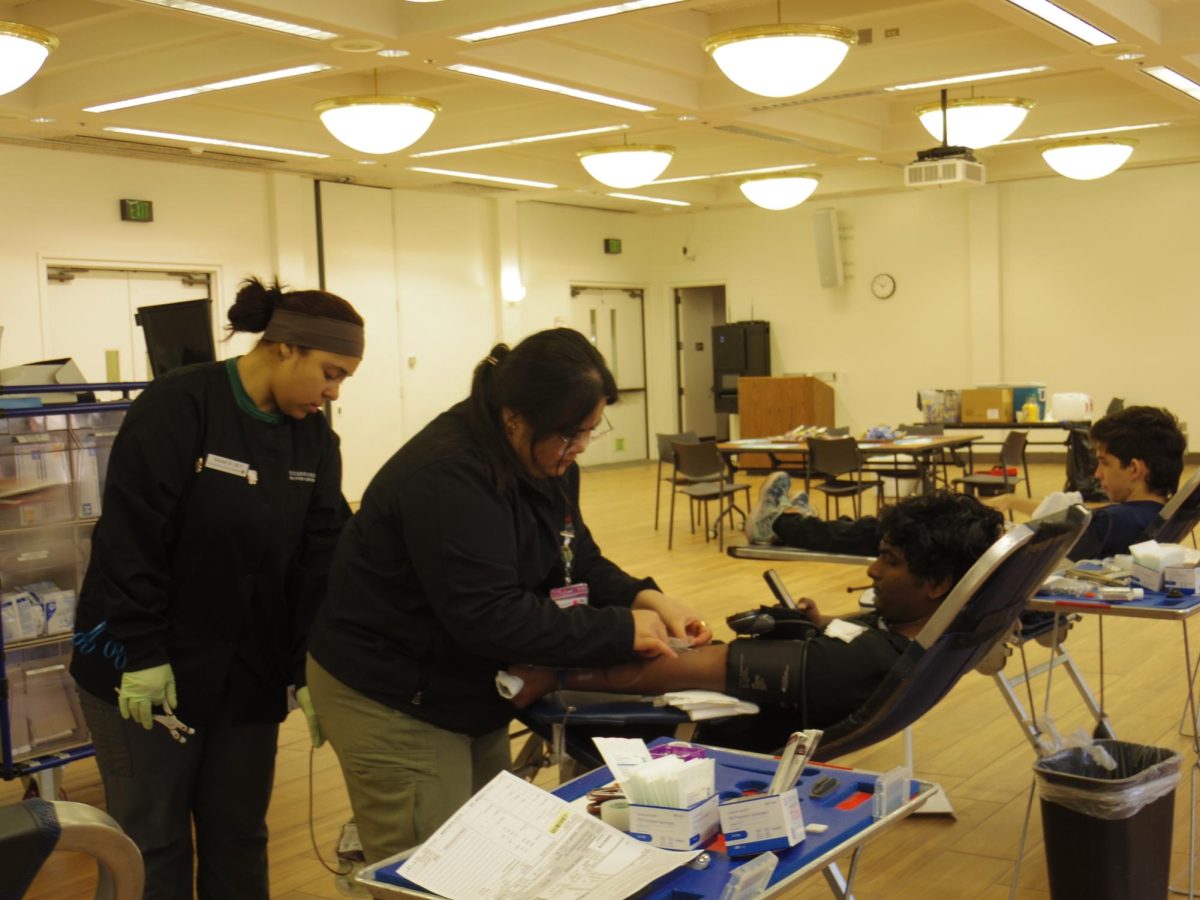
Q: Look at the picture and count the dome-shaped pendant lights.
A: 7